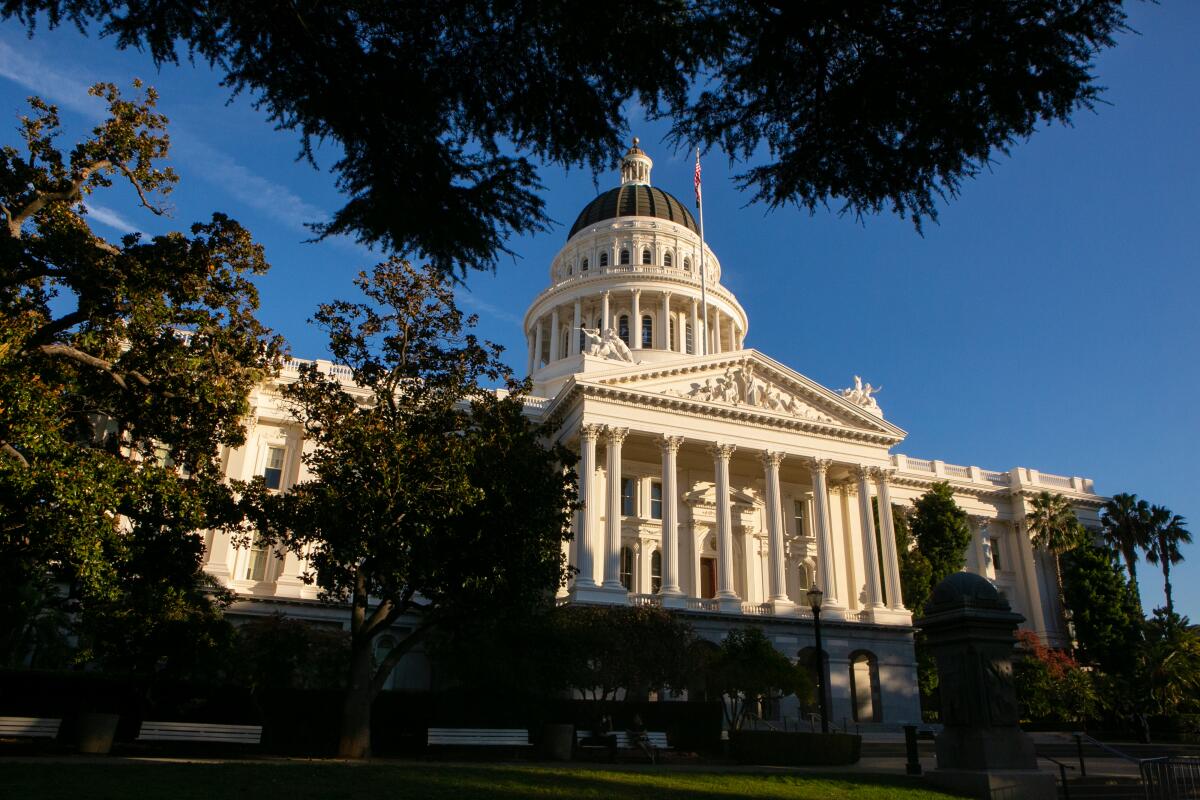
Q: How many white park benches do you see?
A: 4